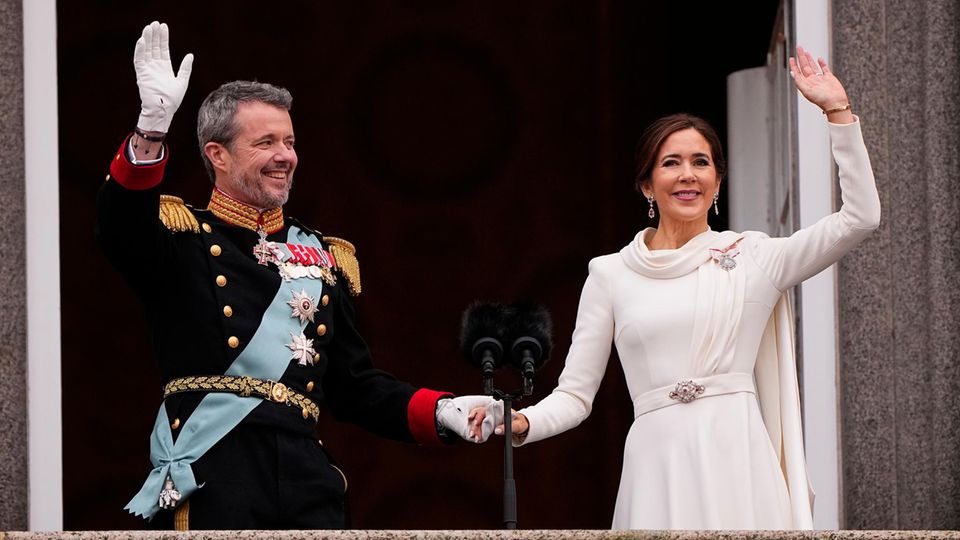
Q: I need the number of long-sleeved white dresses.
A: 1